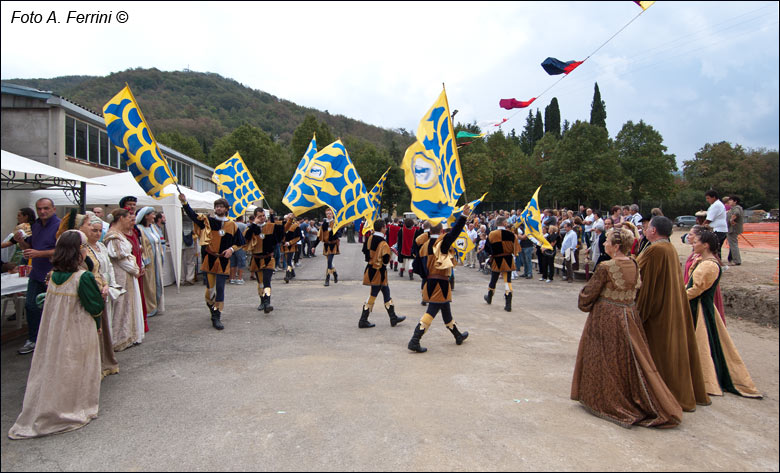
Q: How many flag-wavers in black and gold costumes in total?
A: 8